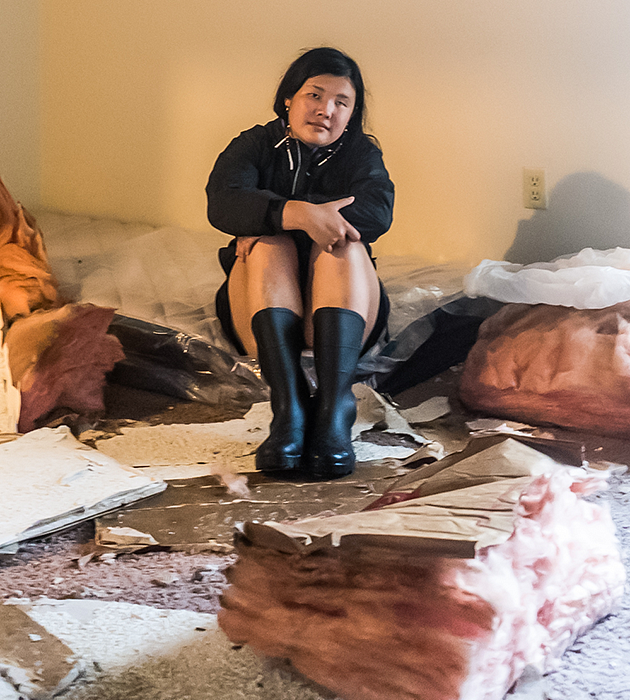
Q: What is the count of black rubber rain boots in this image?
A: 2